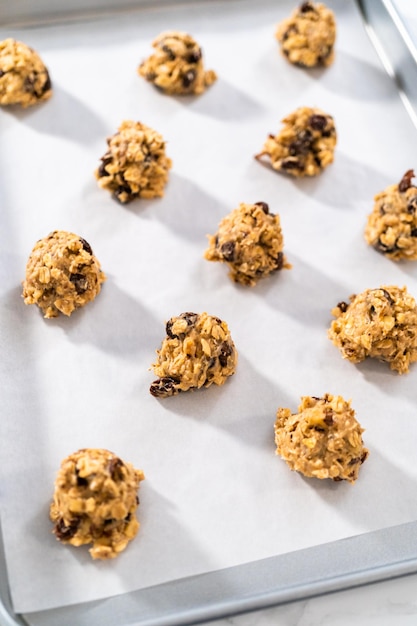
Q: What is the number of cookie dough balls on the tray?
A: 12